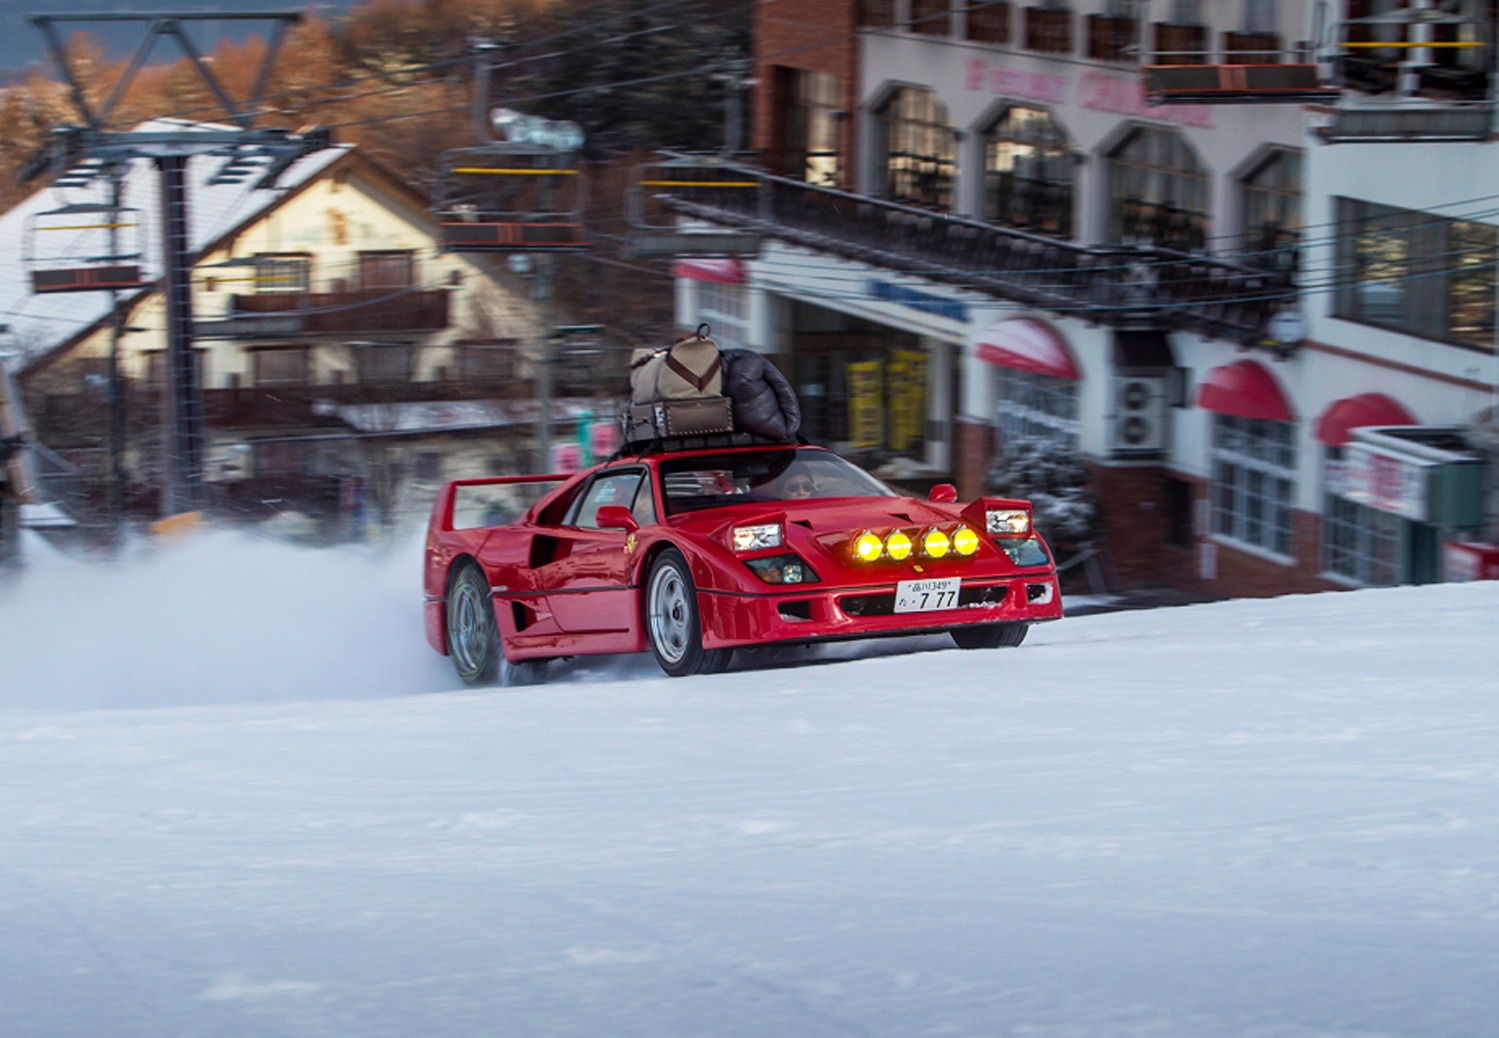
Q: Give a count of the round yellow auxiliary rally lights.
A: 4